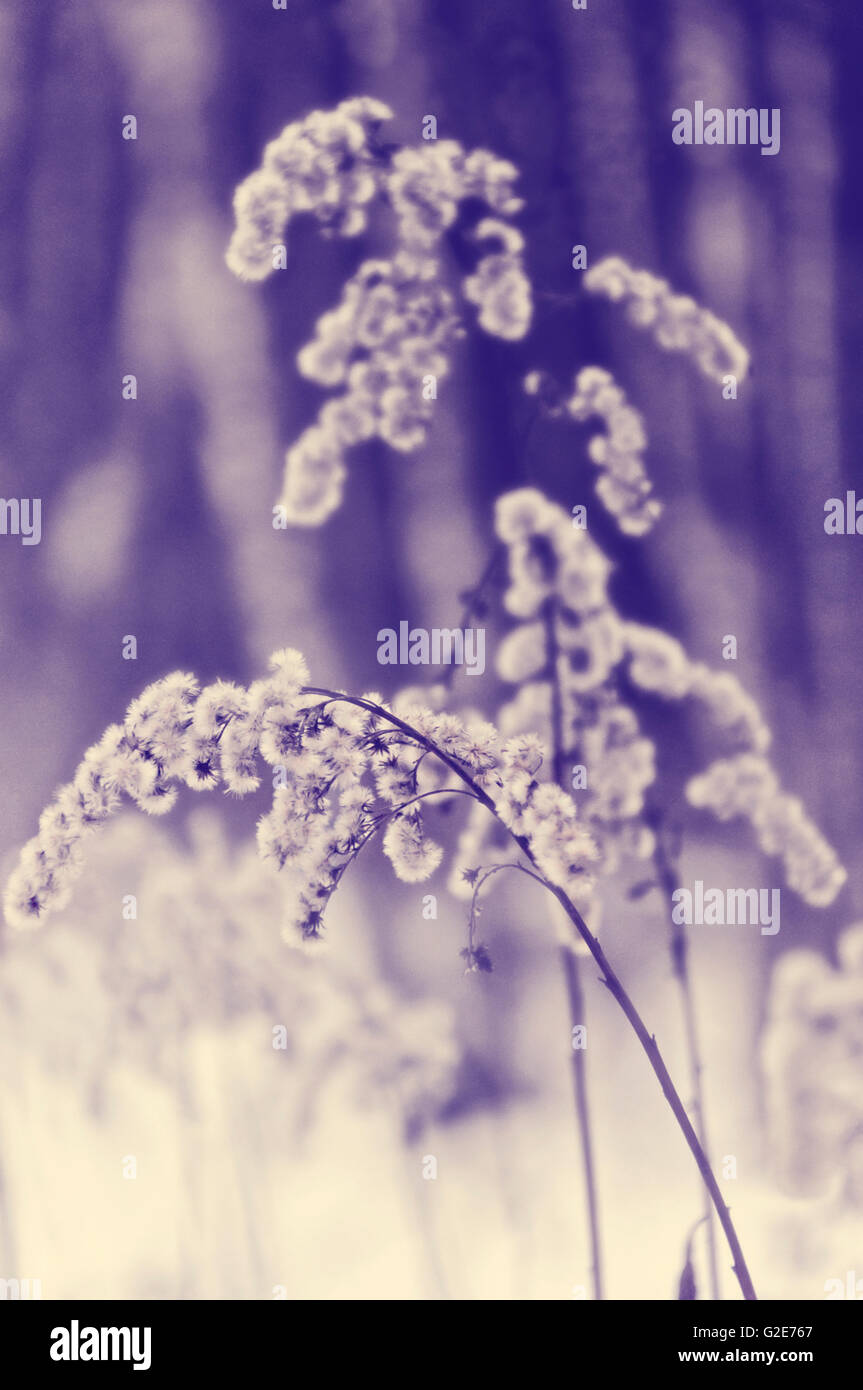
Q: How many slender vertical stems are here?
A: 3